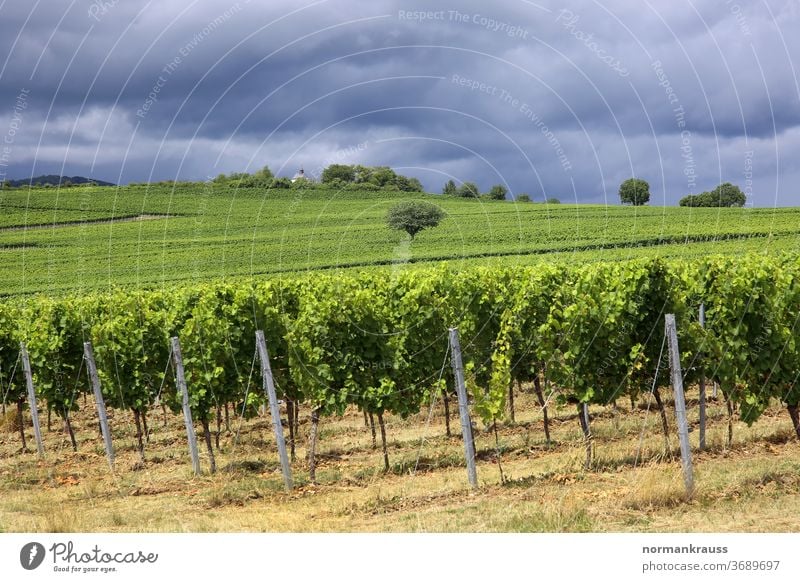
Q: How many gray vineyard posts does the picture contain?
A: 7